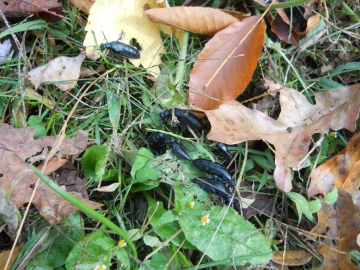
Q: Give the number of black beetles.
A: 7